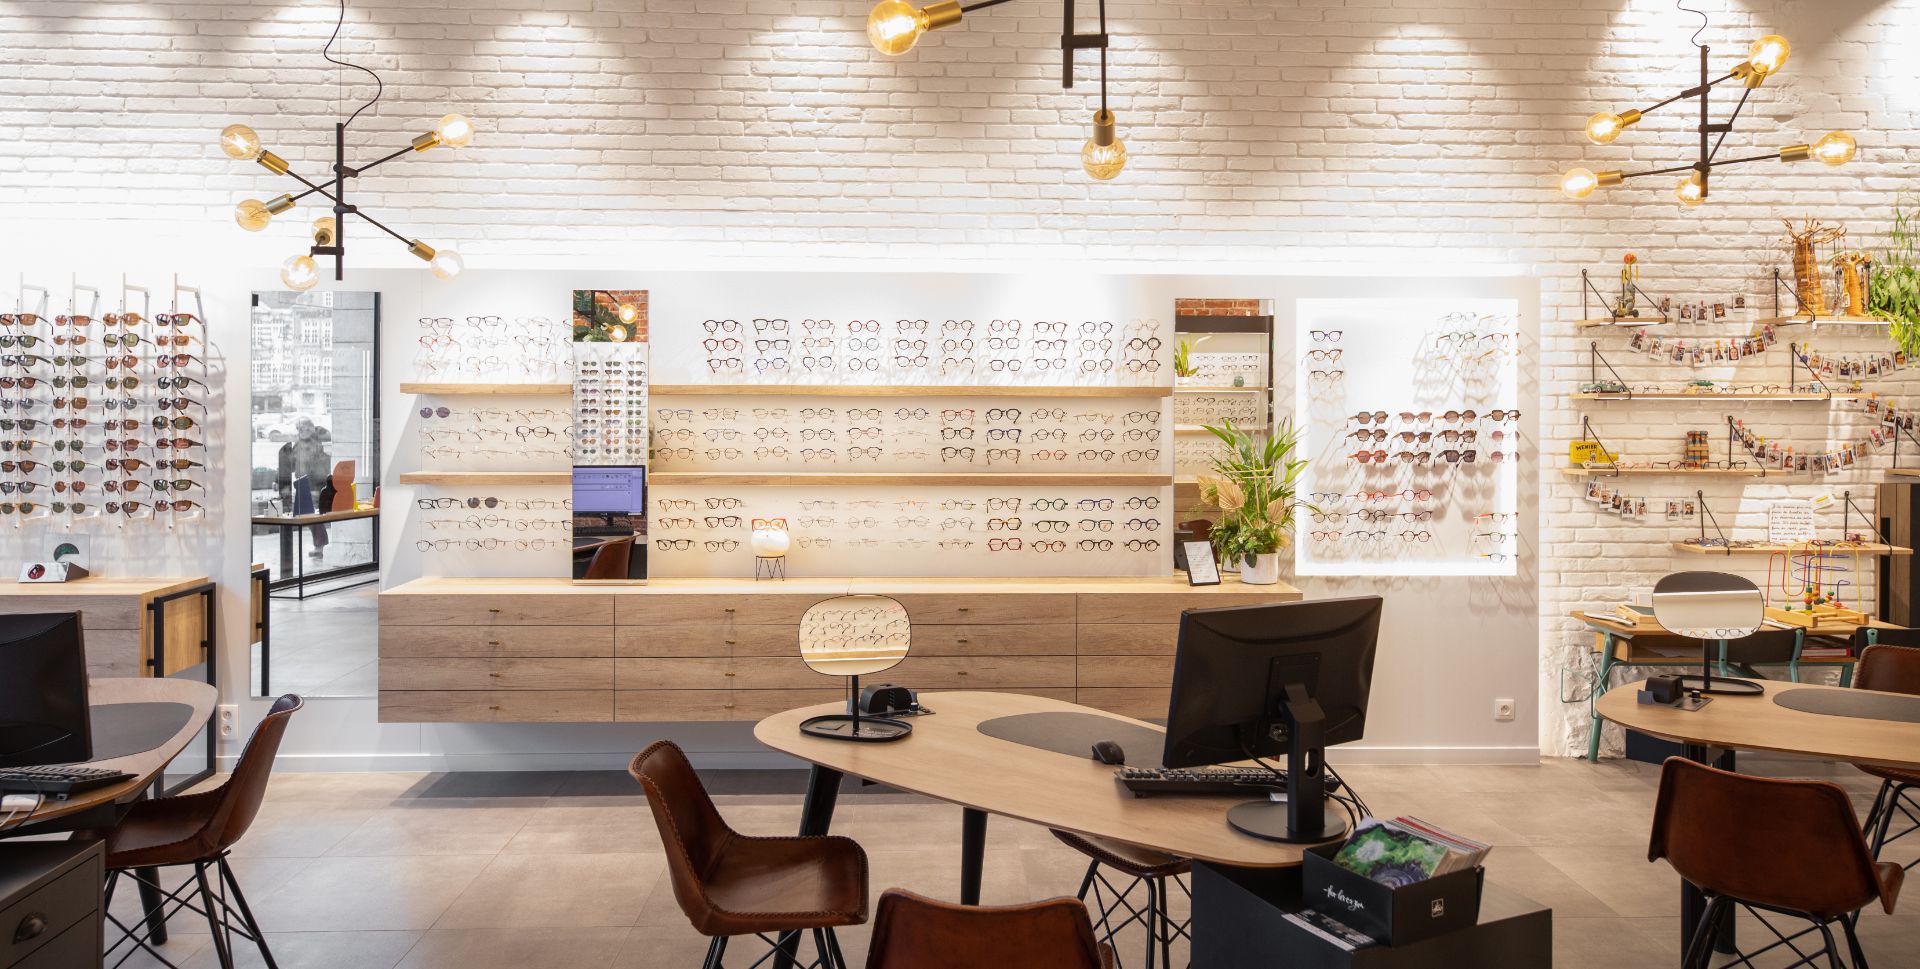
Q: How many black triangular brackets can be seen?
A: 10